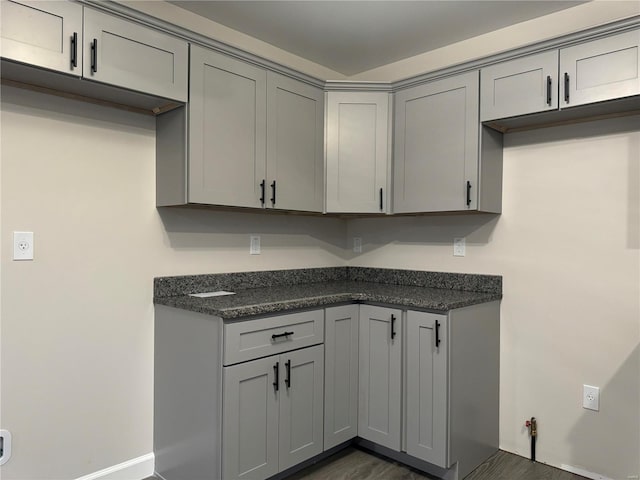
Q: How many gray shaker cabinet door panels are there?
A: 13